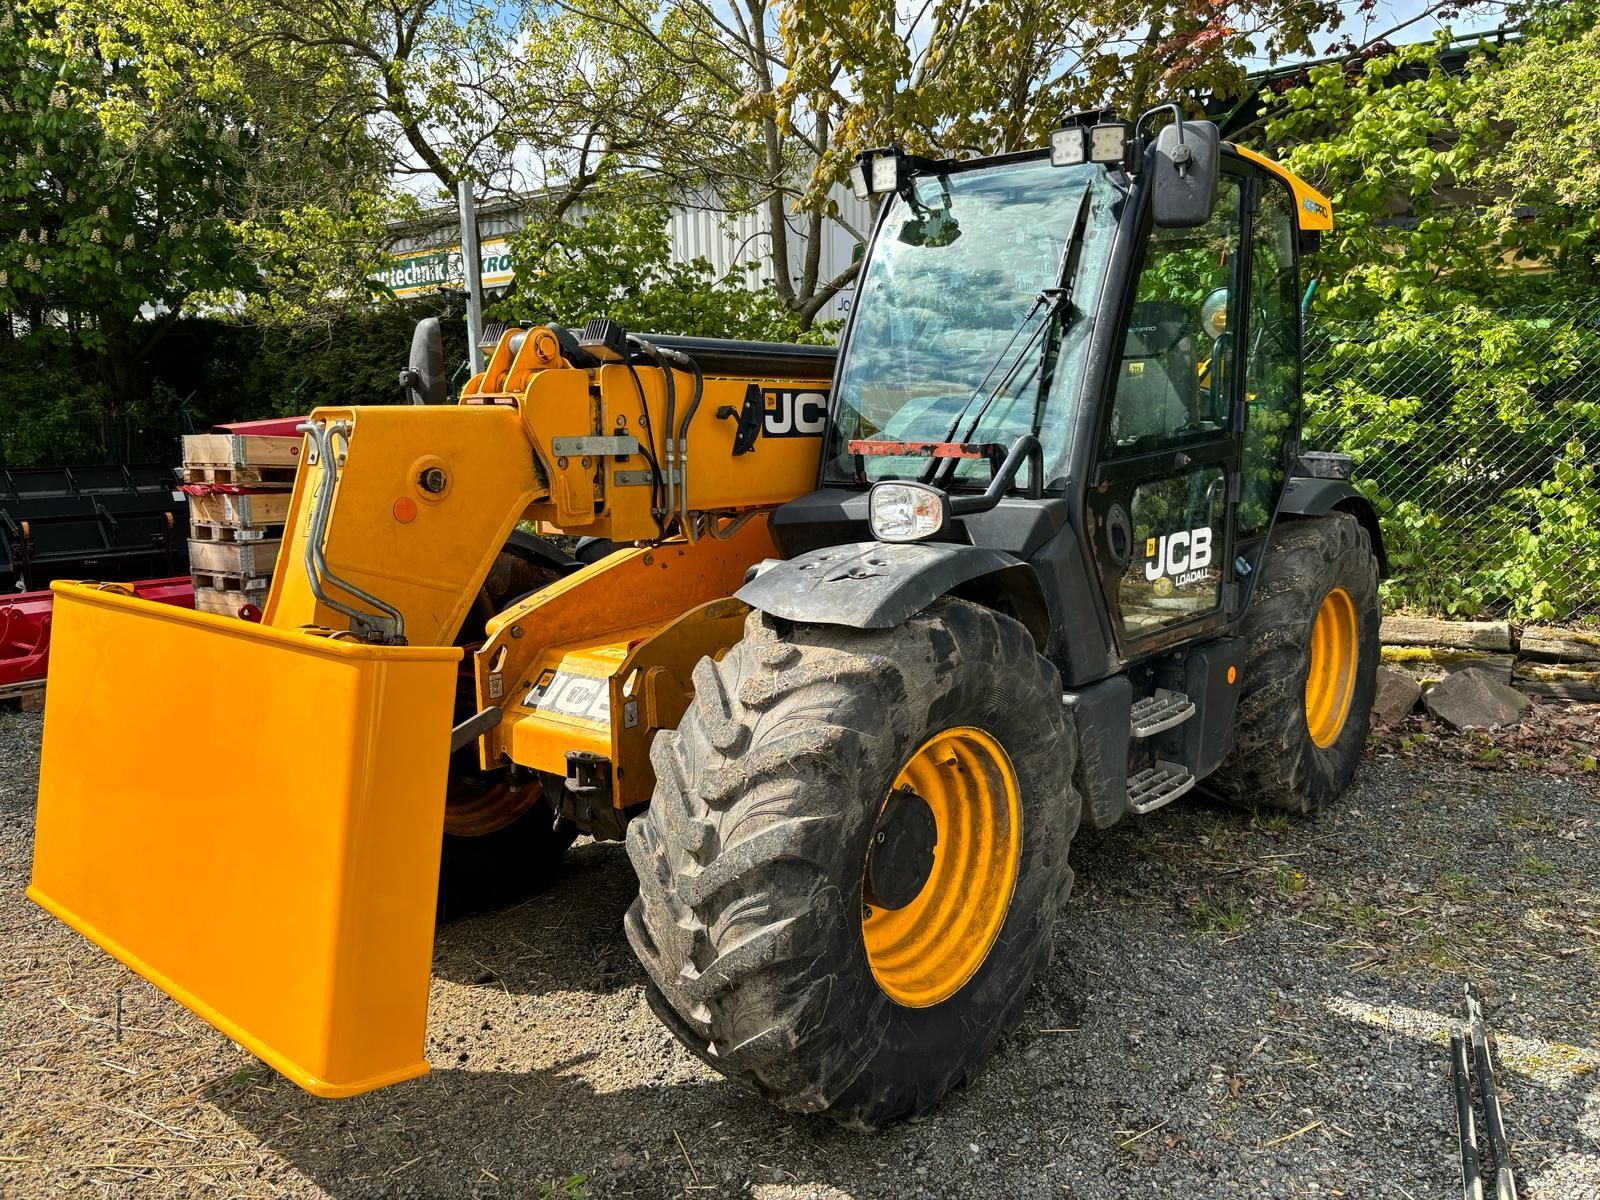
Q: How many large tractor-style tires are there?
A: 3